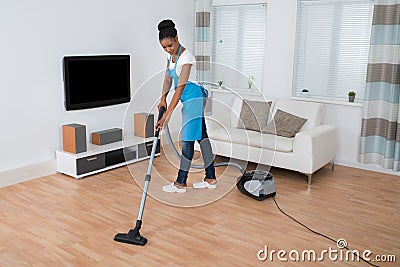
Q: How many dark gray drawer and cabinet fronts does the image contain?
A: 2